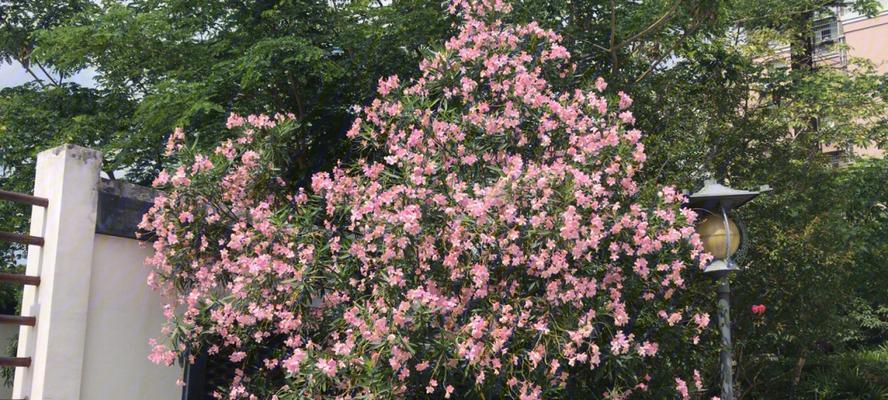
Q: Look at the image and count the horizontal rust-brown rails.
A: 5